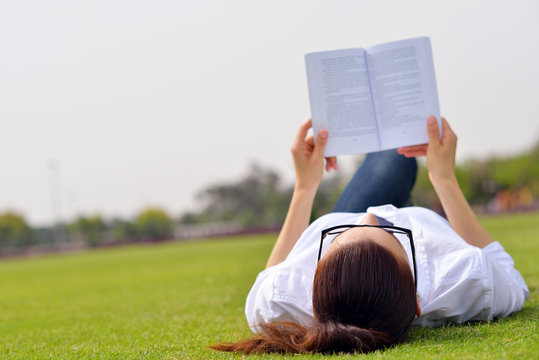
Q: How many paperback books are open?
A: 1